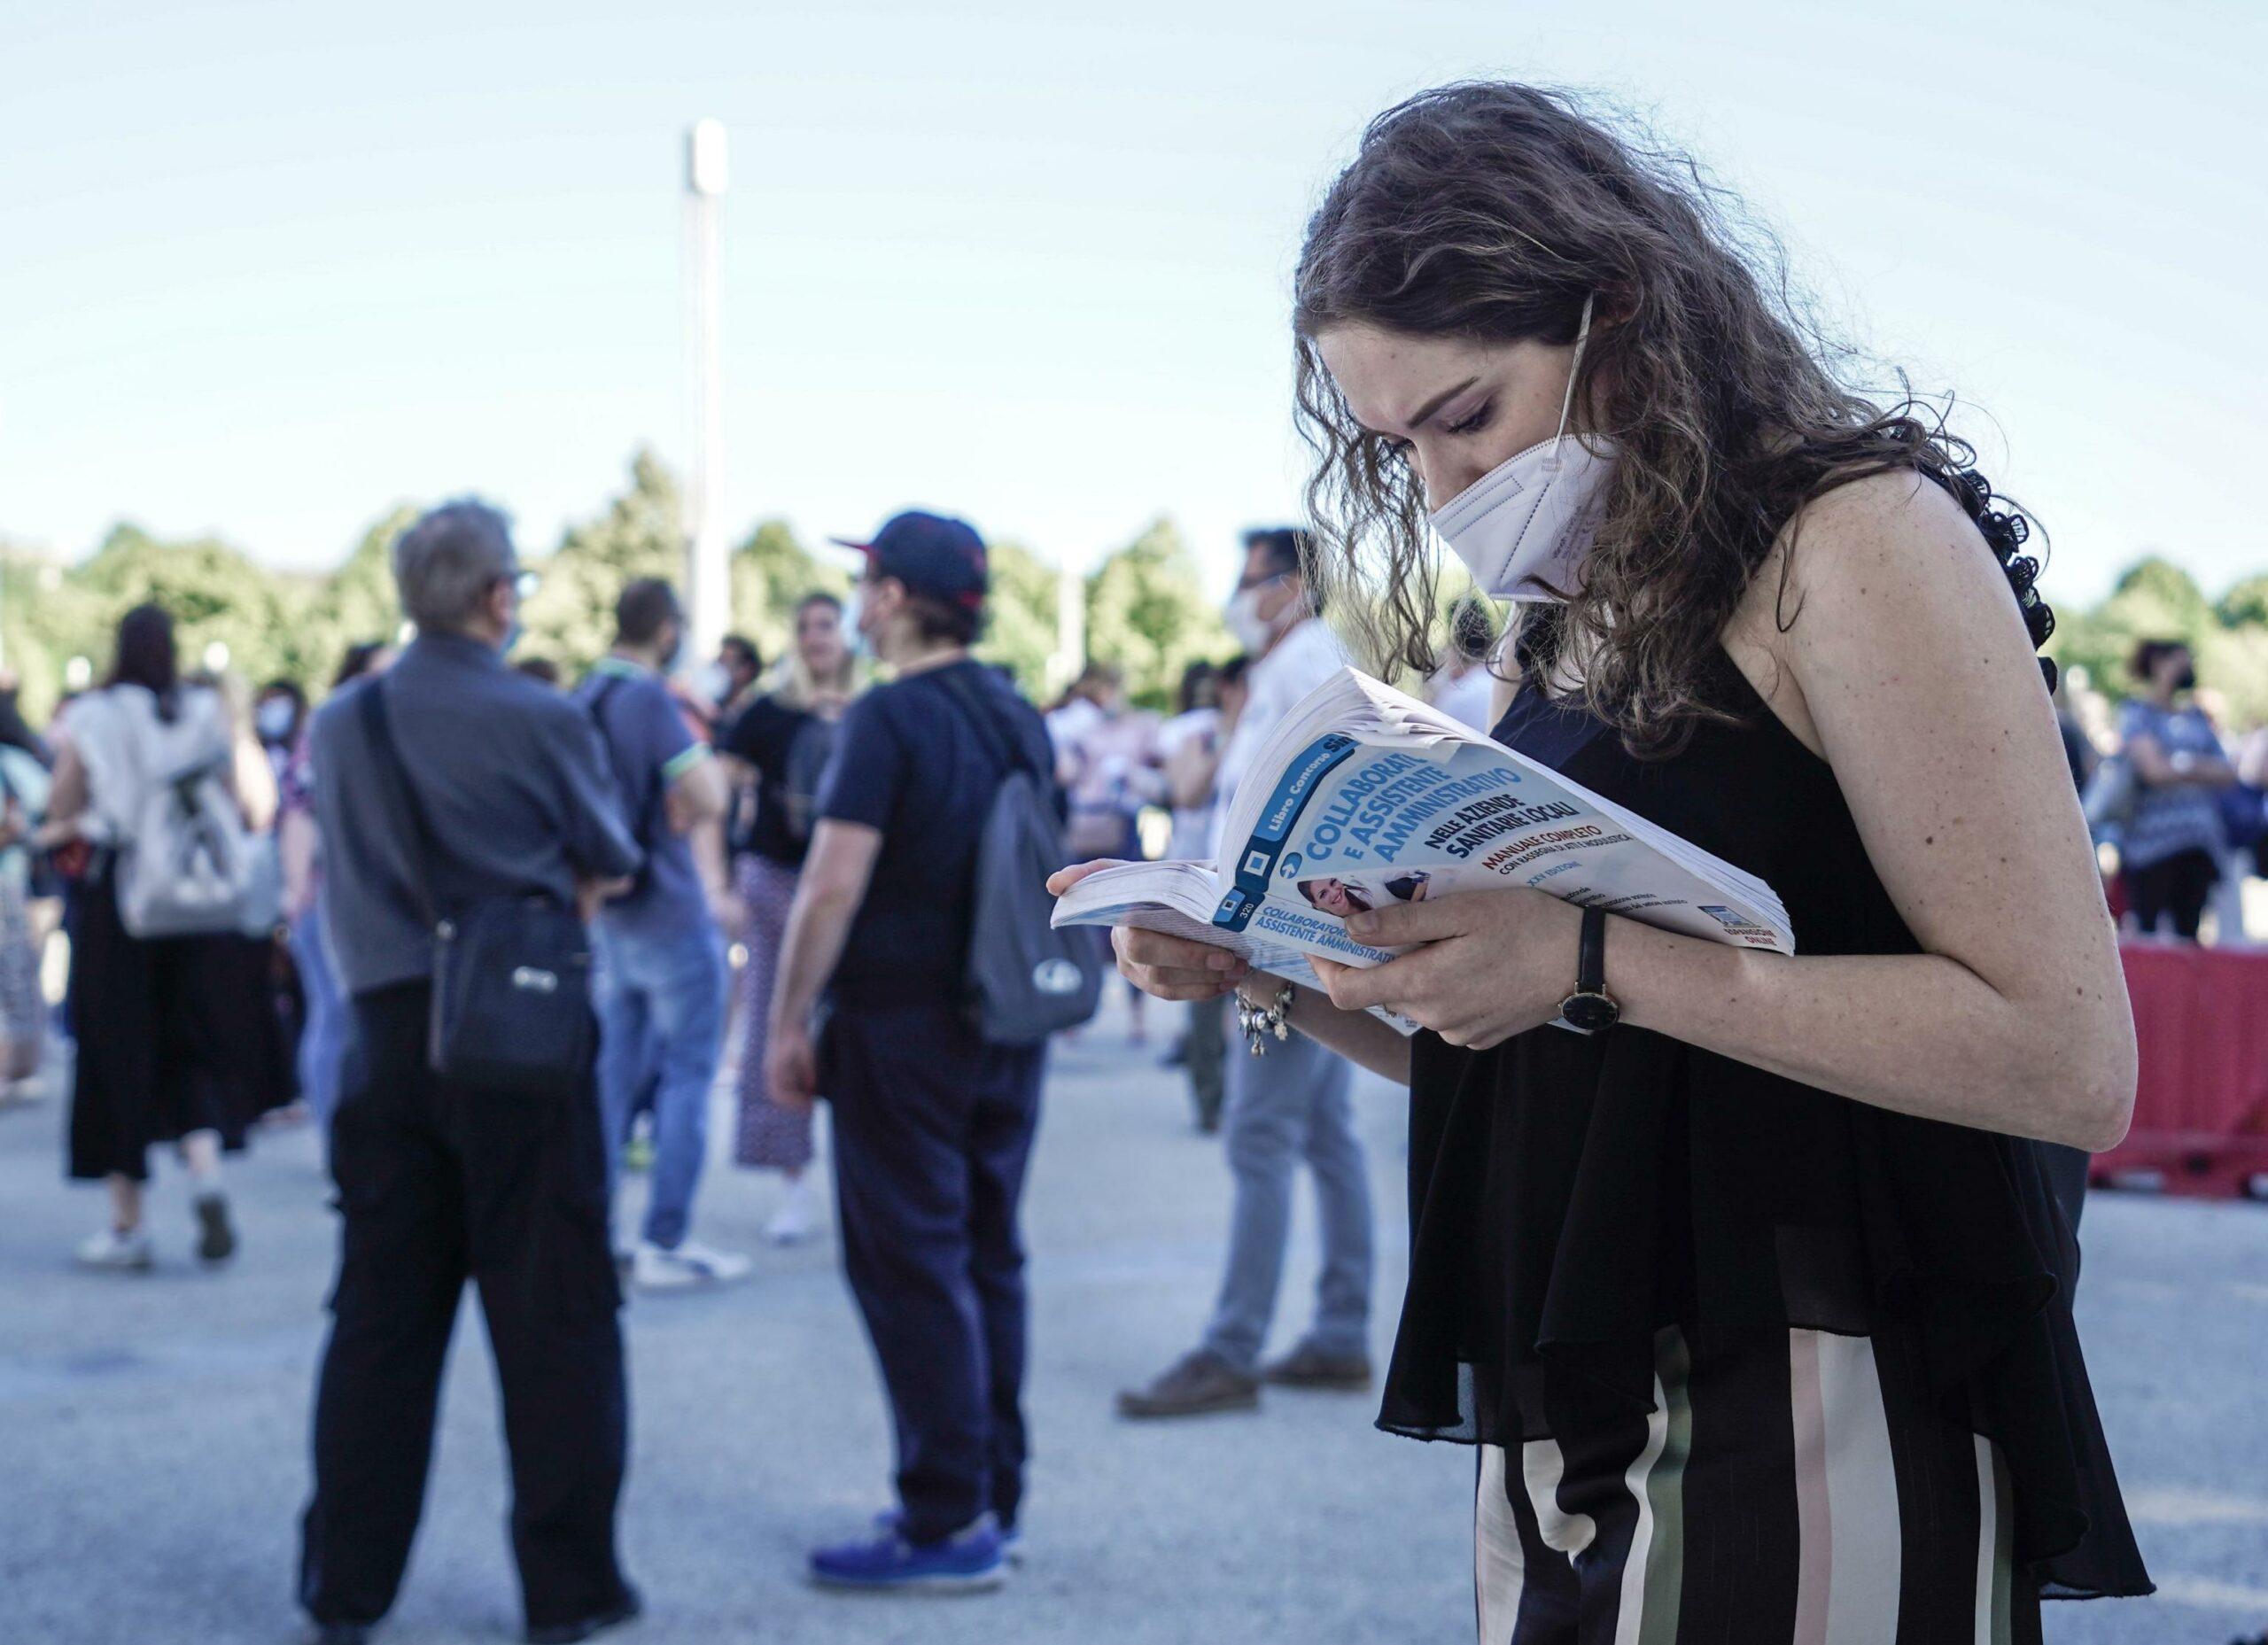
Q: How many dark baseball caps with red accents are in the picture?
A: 1